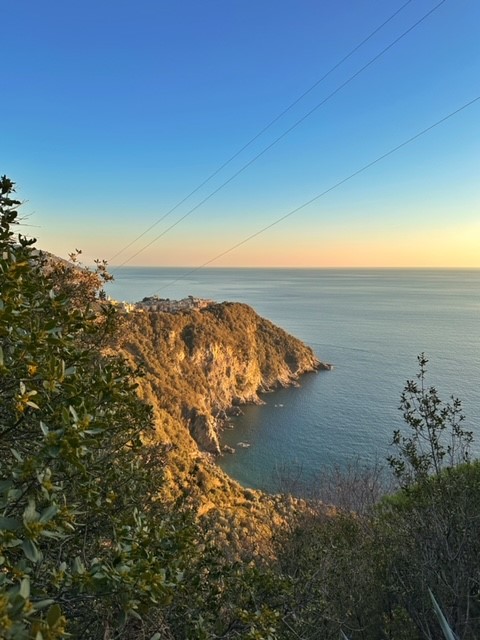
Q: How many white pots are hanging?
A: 0